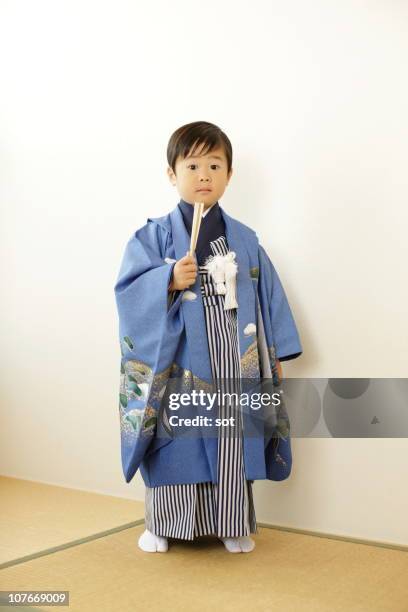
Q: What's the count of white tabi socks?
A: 2